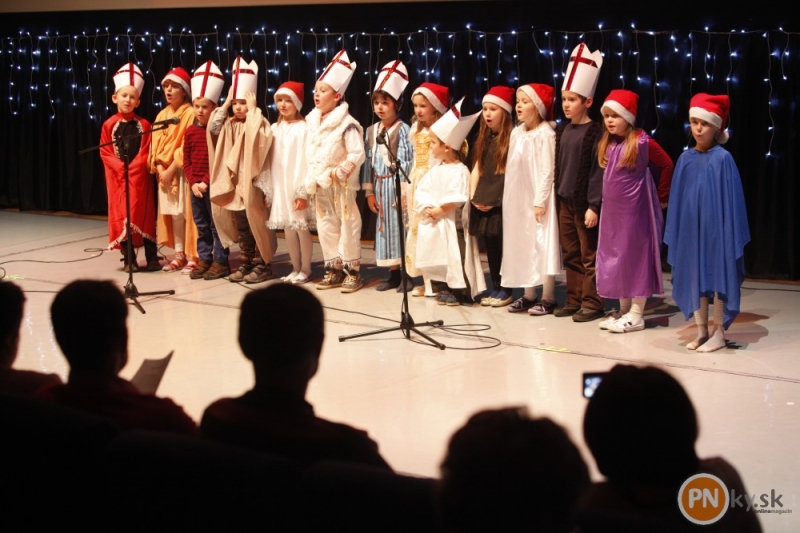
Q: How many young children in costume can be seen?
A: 14